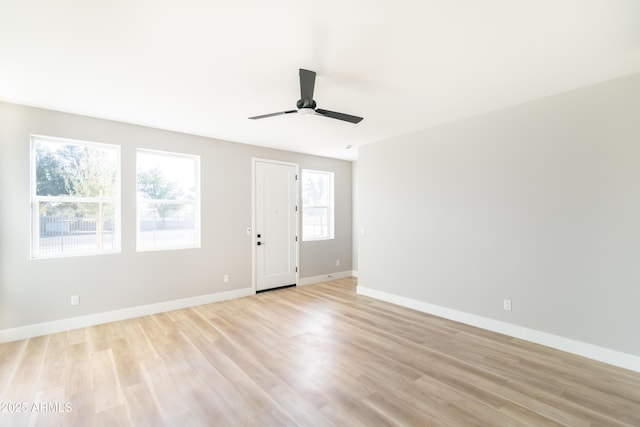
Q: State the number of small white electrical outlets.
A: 4